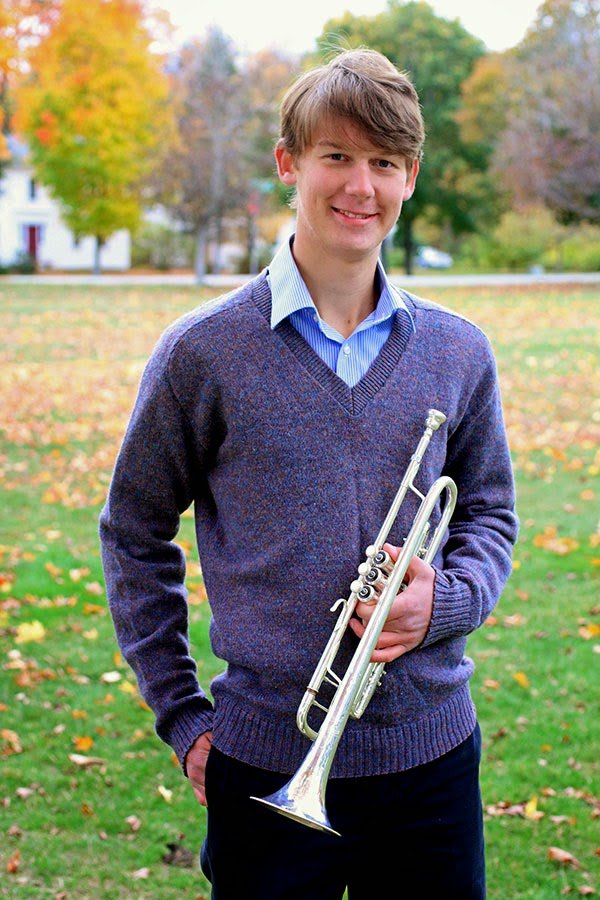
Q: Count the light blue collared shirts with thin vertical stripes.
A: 1